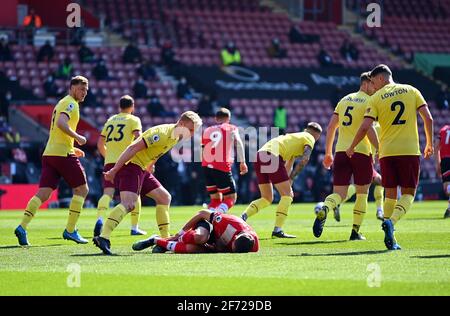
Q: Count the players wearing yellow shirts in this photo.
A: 6